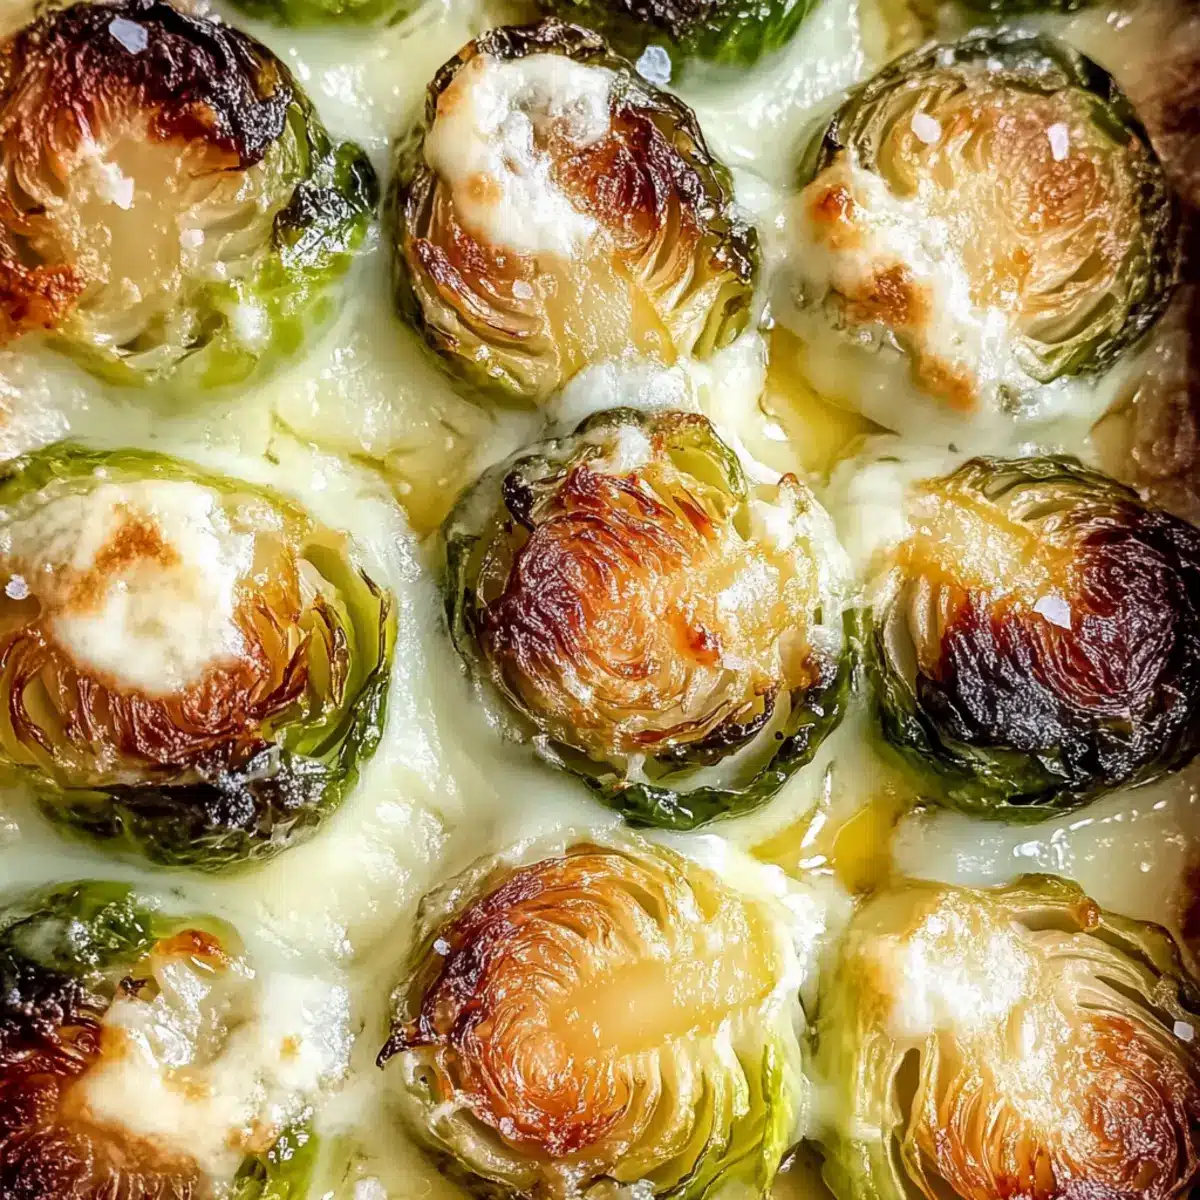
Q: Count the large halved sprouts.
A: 9